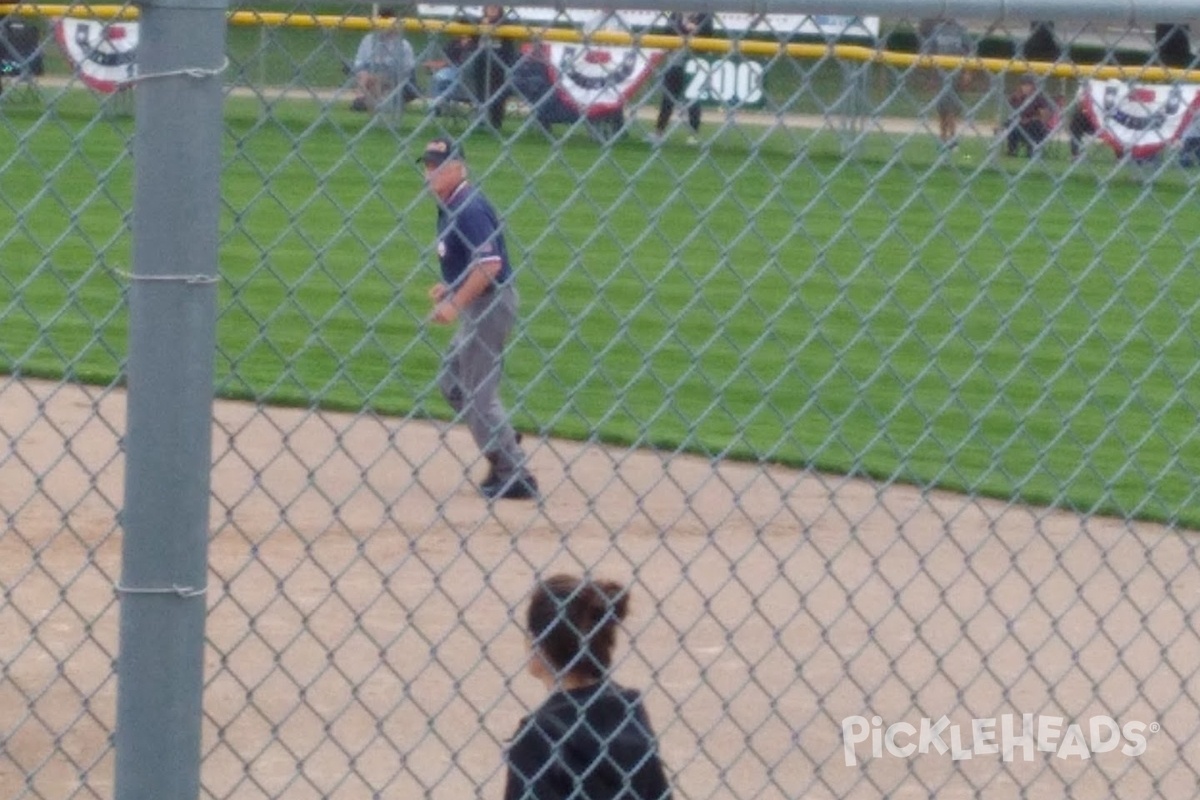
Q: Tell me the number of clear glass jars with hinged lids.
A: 0